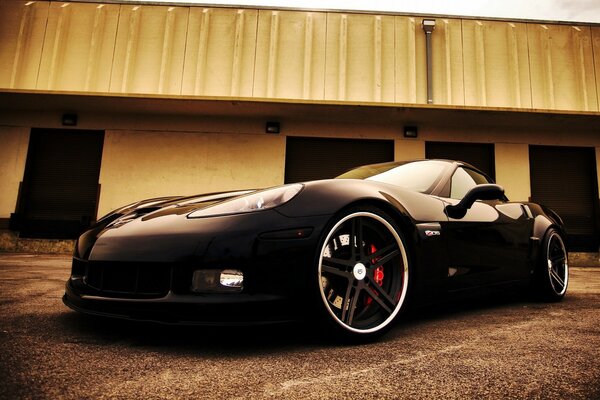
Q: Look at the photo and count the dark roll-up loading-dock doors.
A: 4